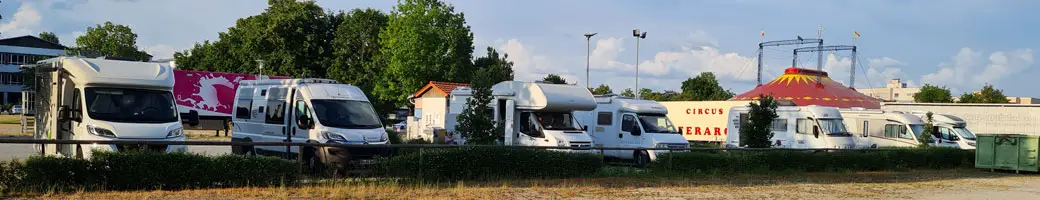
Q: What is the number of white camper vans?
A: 7